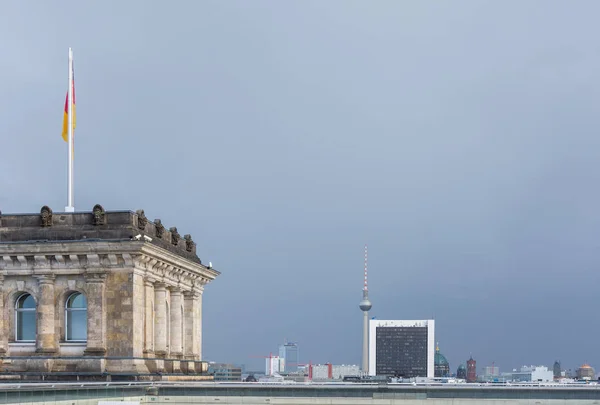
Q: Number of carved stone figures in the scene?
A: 6